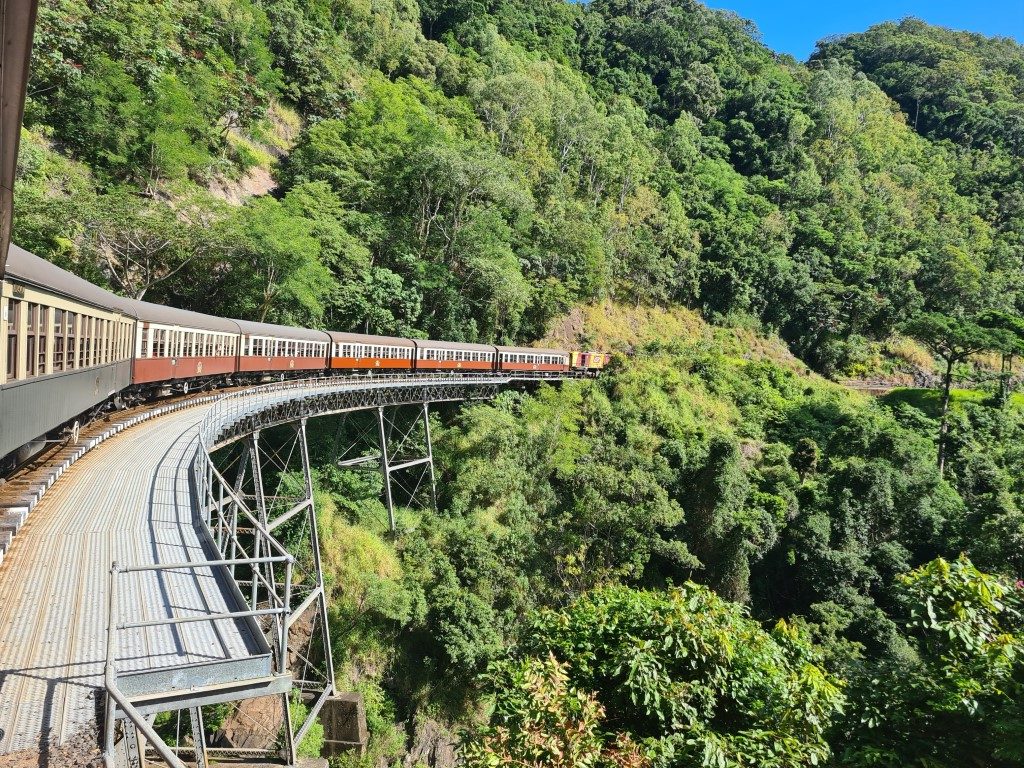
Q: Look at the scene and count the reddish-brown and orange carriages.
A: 5